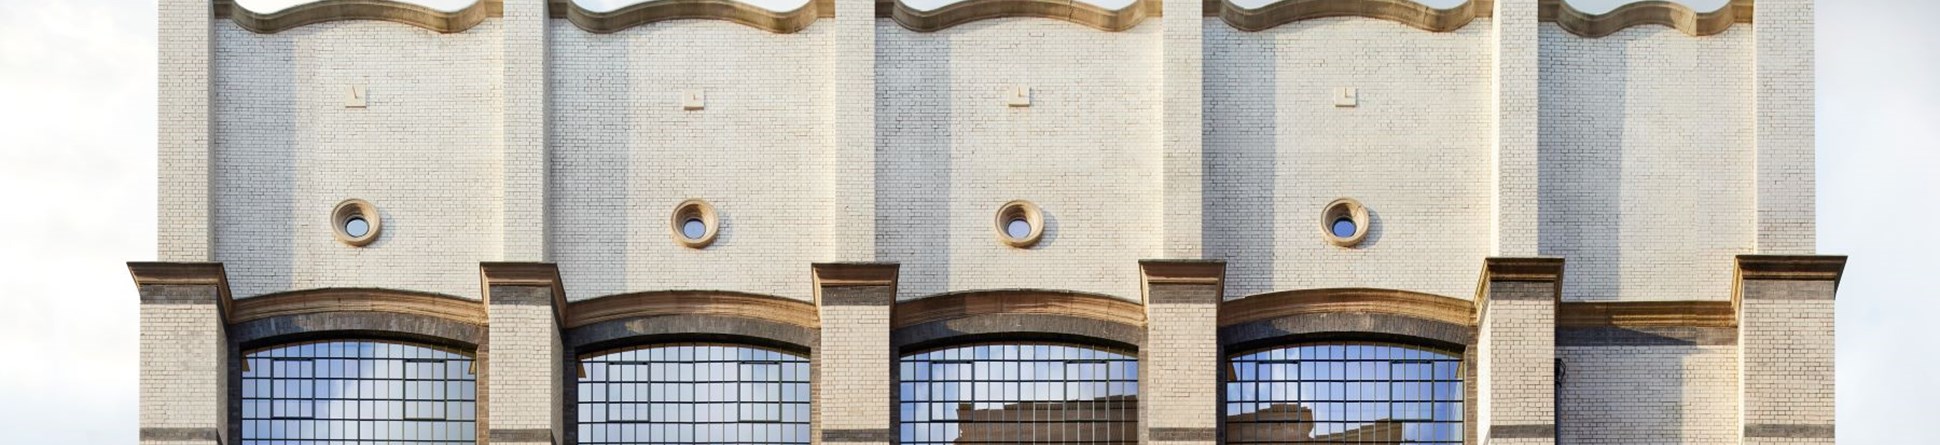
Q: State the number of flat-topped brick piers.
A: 6